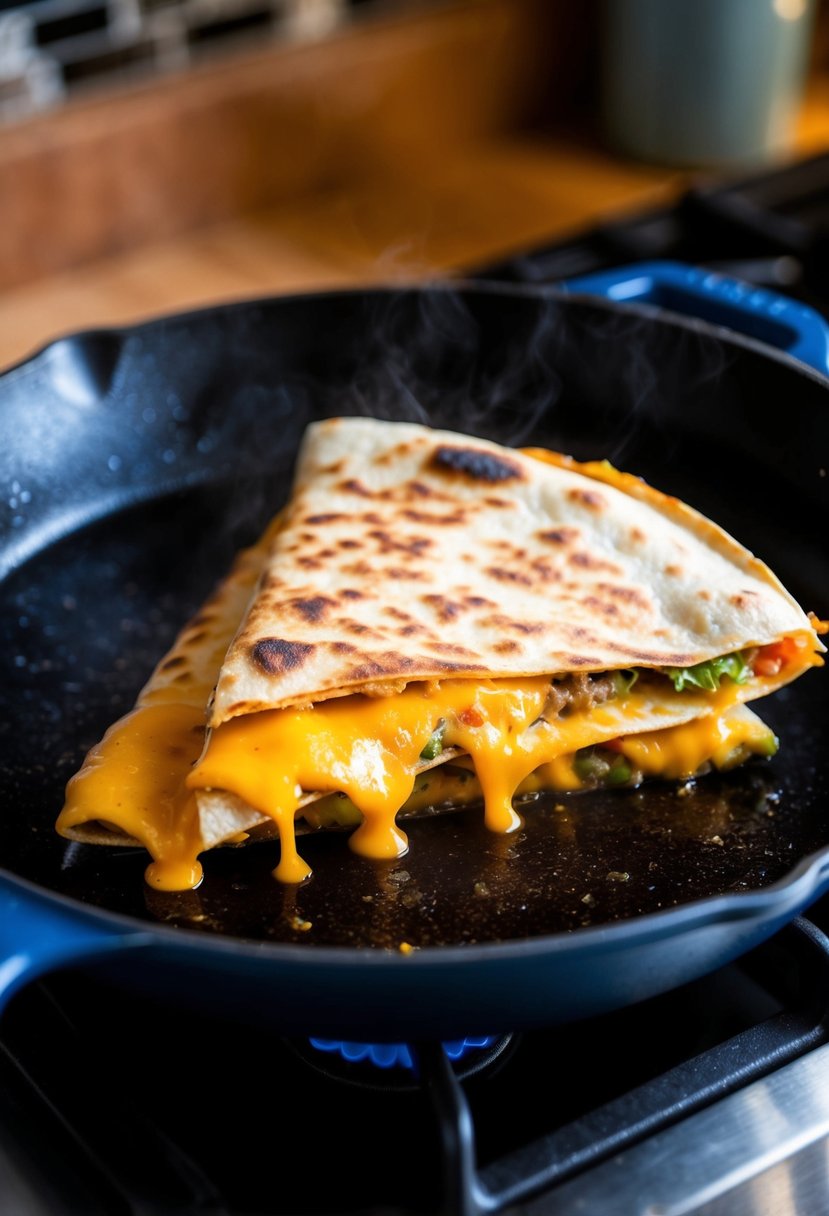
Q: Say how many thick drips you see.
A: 4